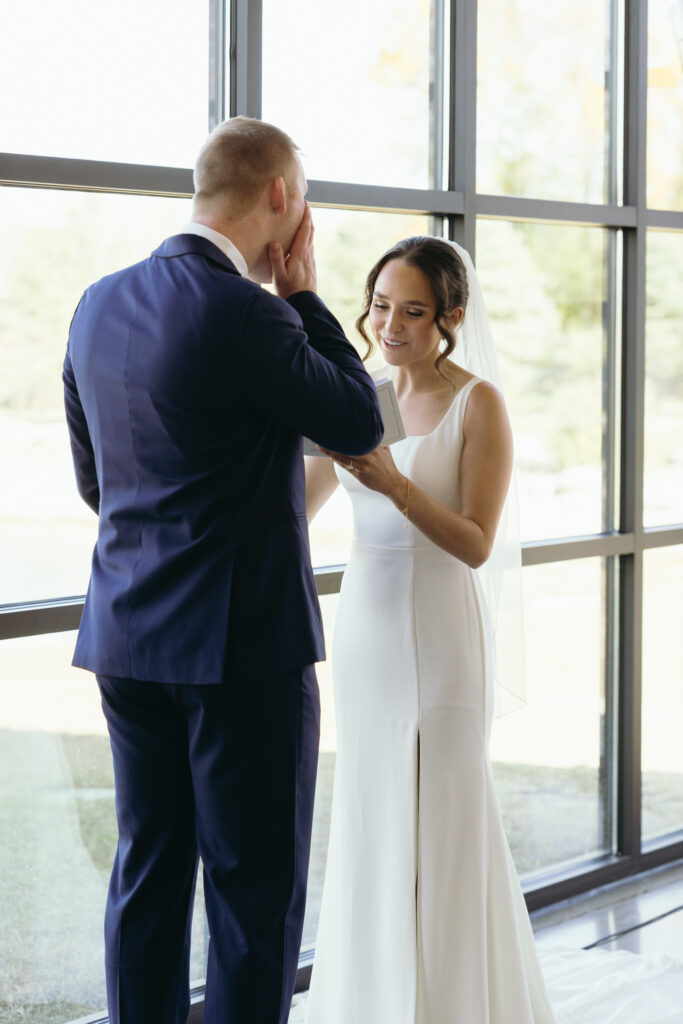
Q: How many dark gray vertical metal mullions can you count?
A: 3